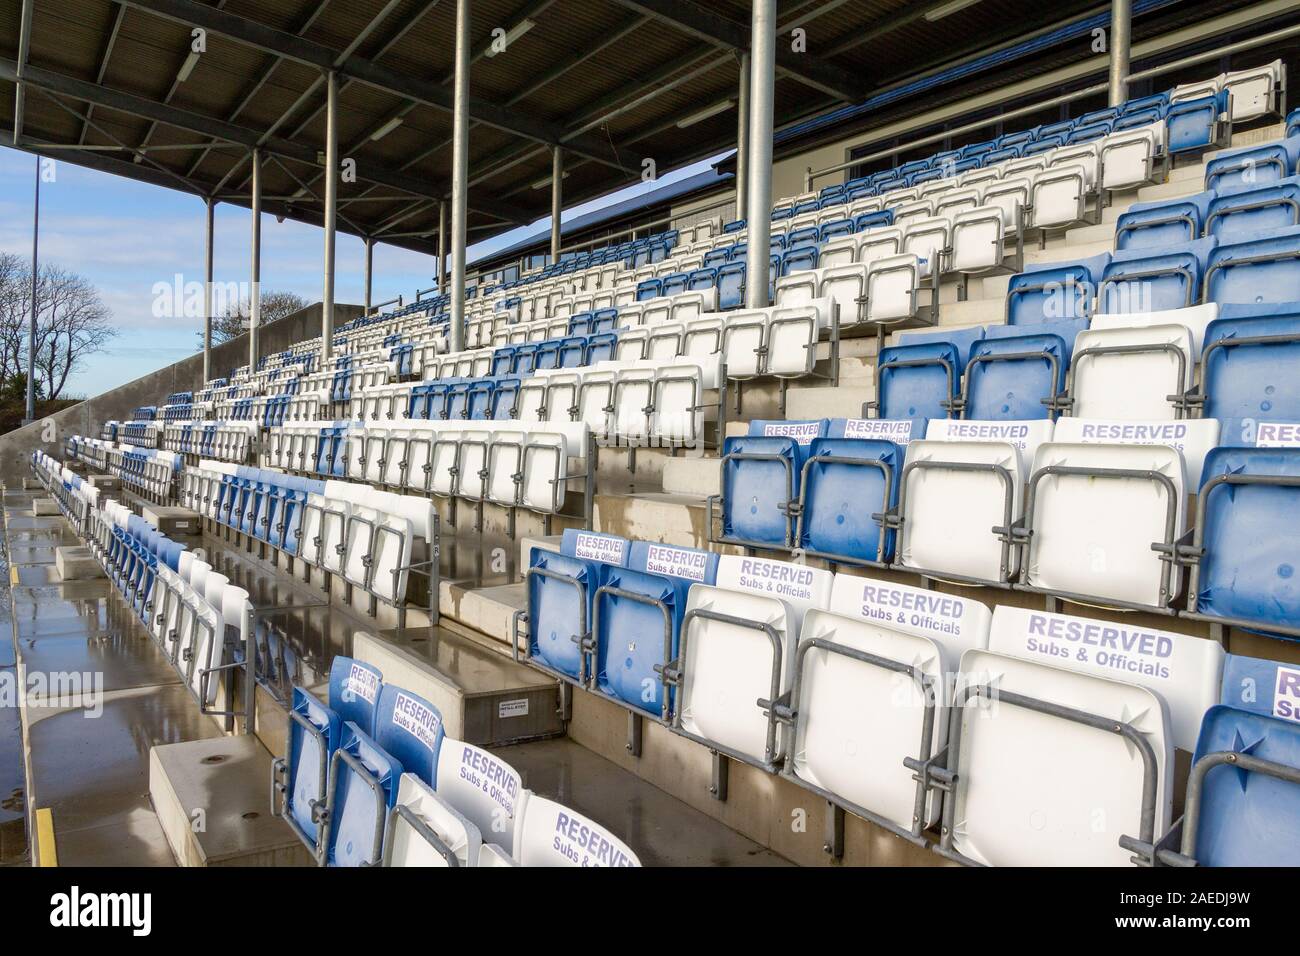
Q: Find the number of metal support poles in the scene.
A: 10